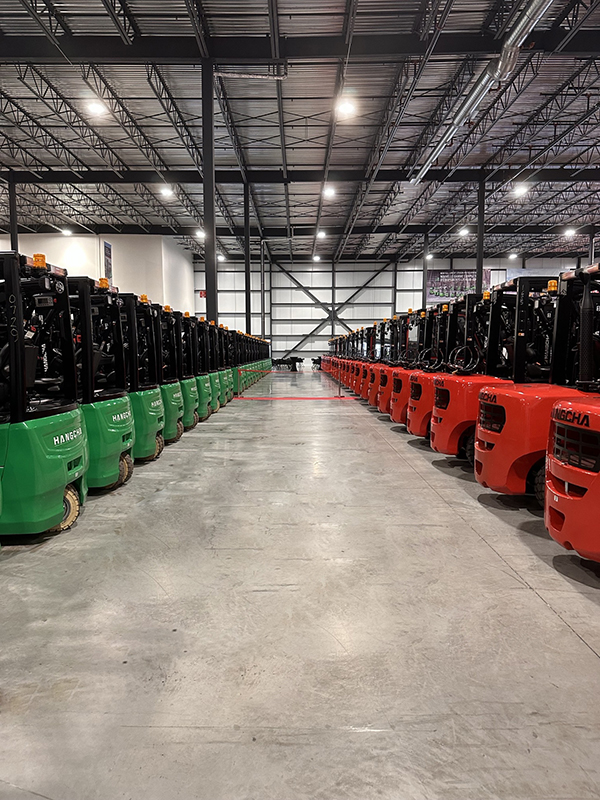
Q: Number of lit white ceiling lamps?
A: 14